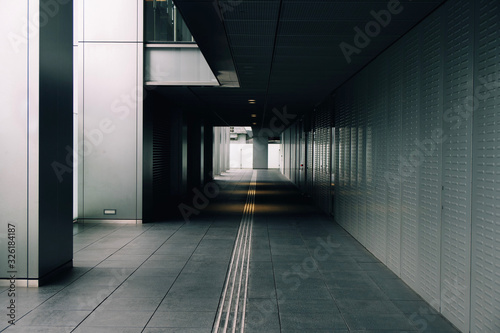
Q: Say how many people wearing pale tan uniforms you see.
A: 0